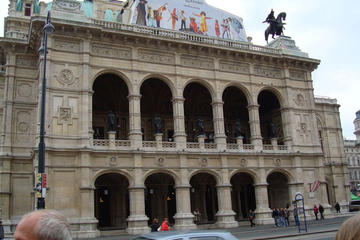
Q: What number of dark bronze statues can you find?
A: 6